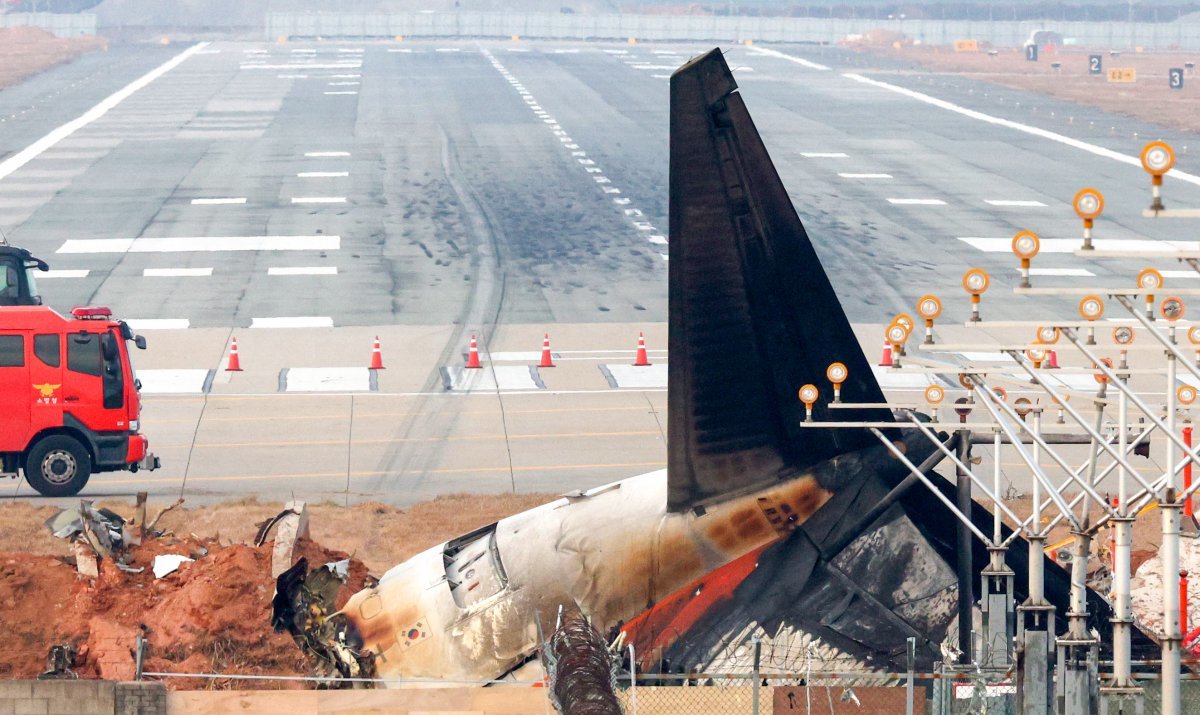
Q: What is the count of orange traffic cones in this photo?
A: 7